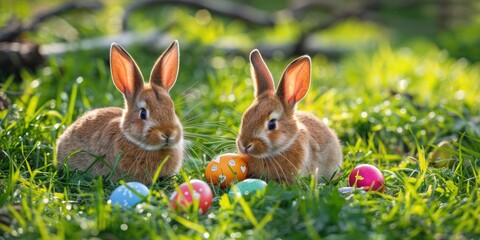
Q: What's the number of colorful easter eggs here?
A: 5